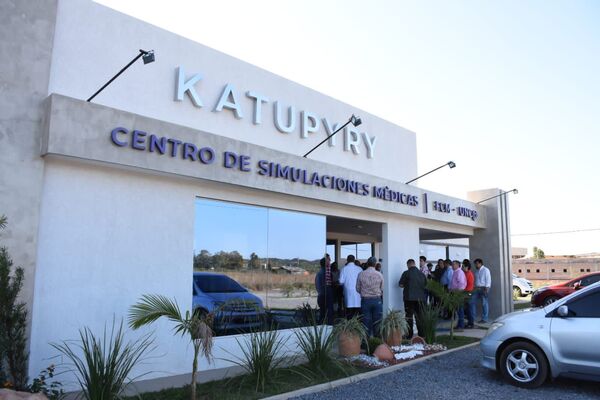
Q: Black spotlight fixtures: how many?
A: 4